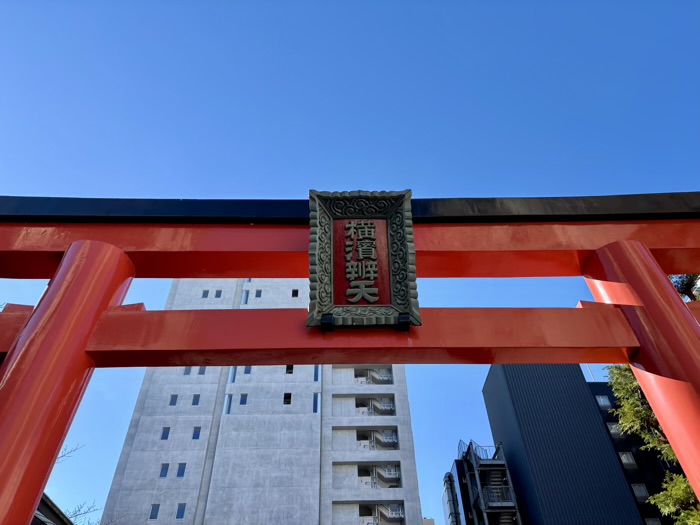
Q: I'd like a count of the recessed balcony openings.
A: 5